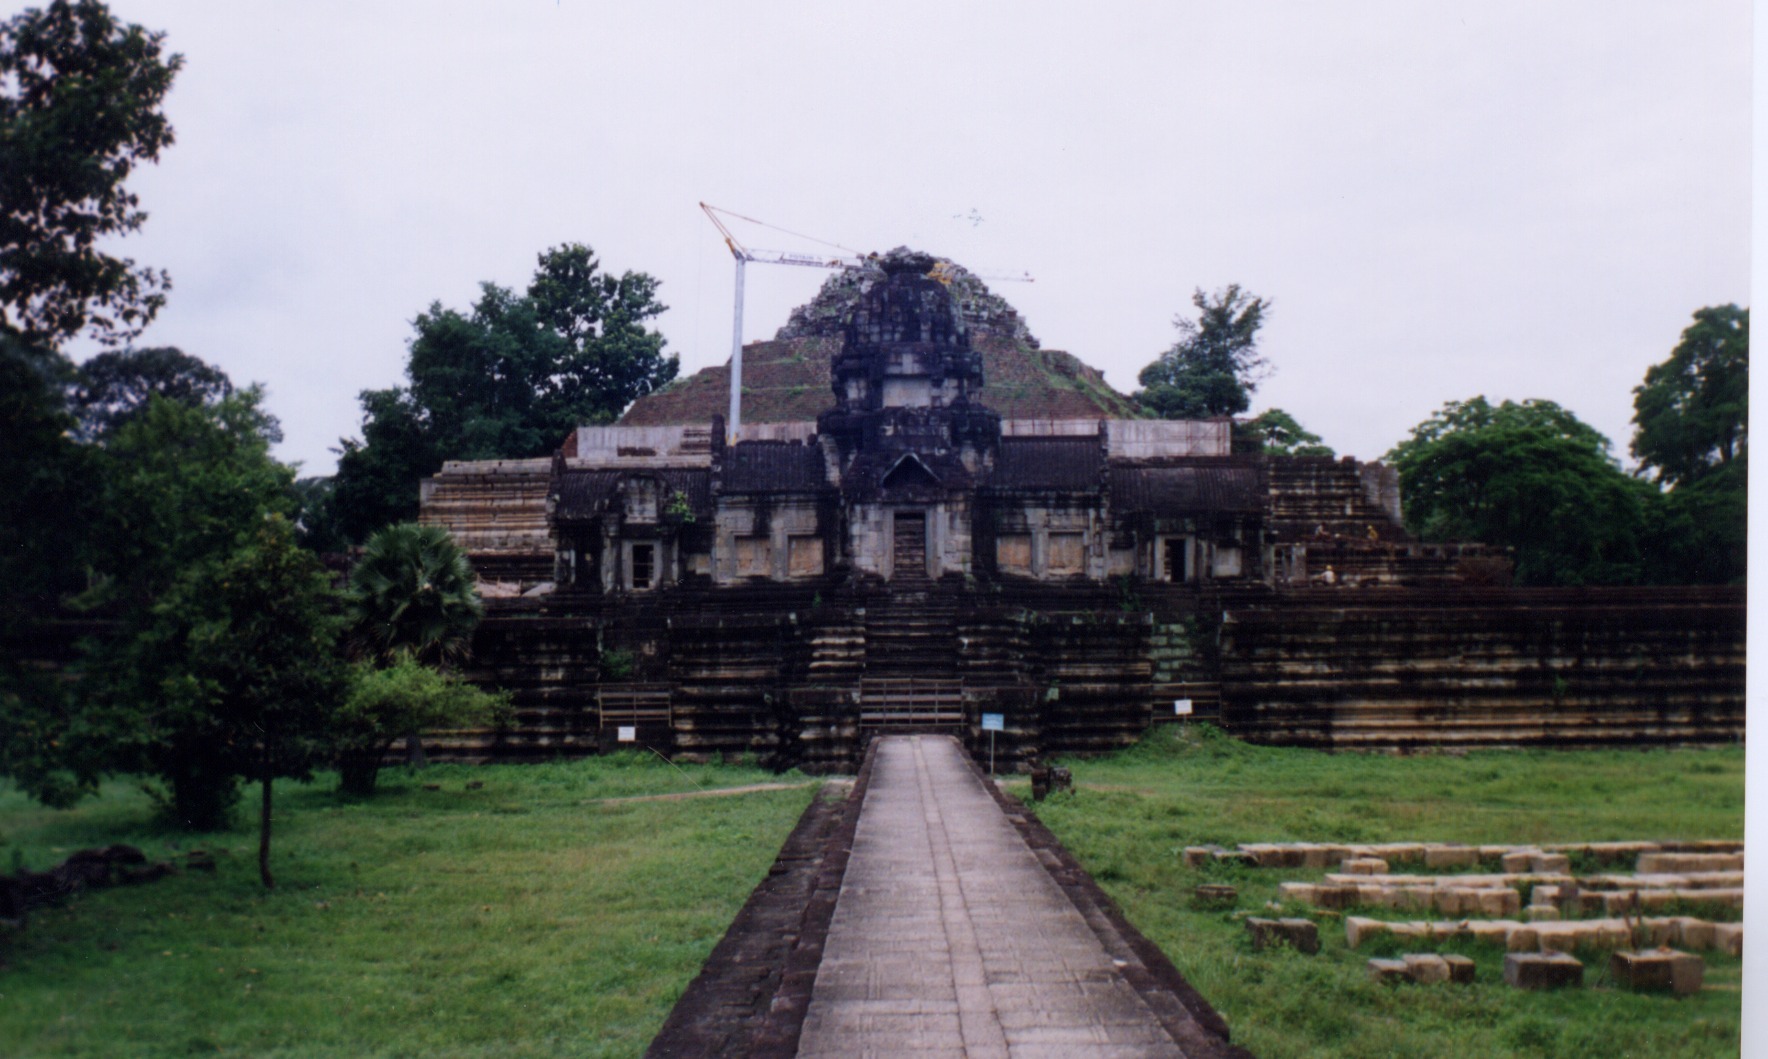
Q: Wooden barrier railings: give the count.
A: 3